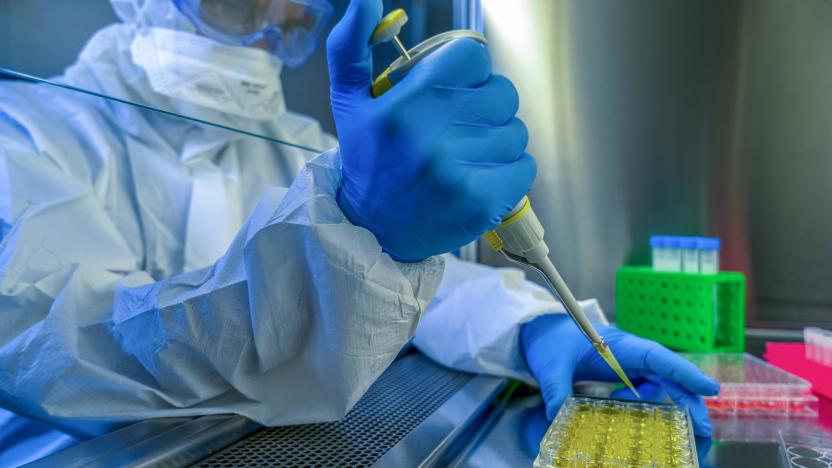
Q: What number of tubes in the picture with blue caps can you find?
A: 4